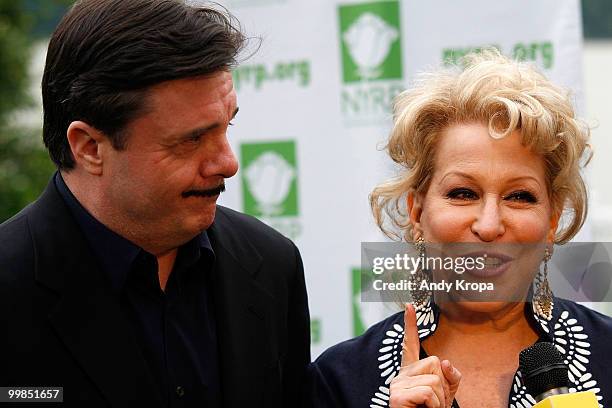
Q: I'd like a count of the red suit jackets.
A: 0